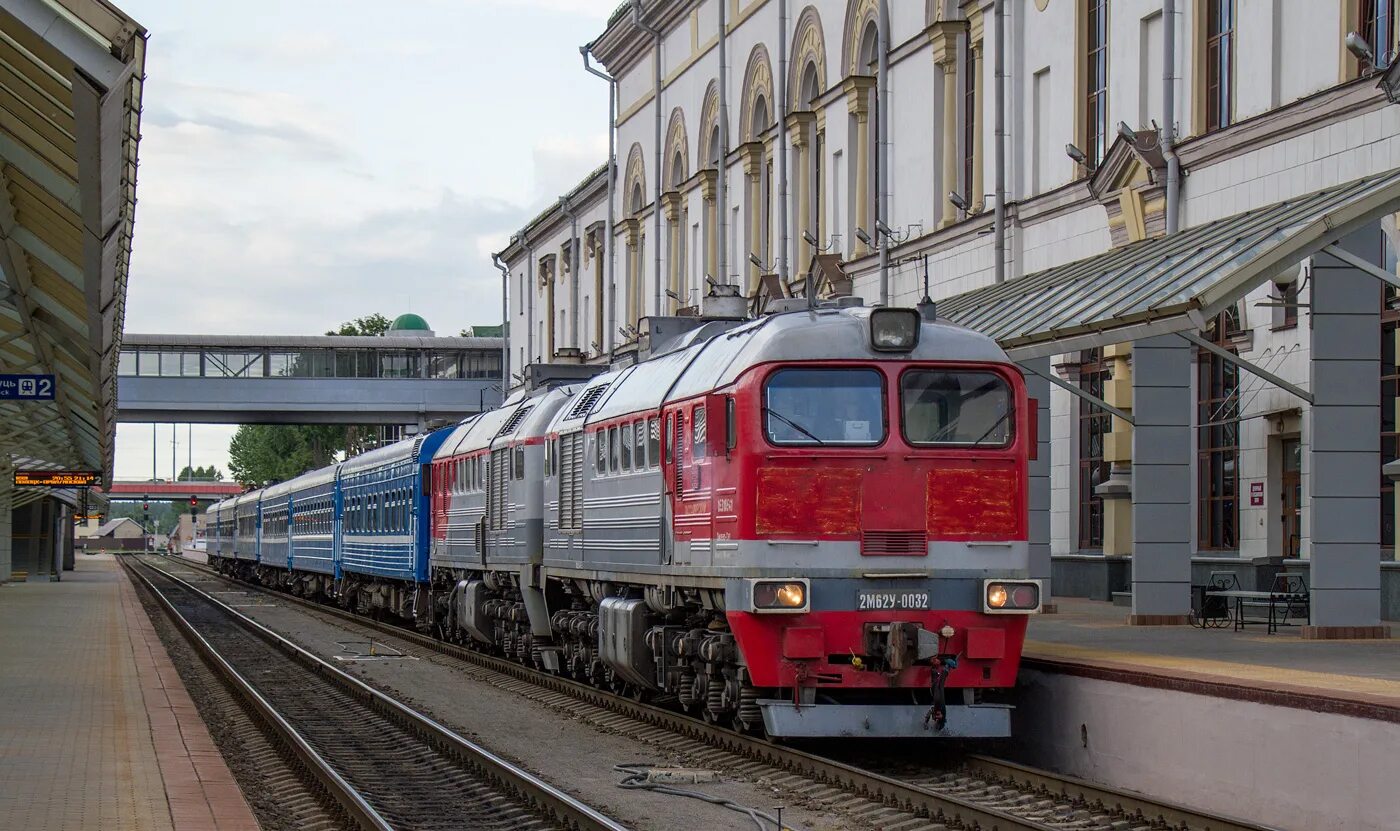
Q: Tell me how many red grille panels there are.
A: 1